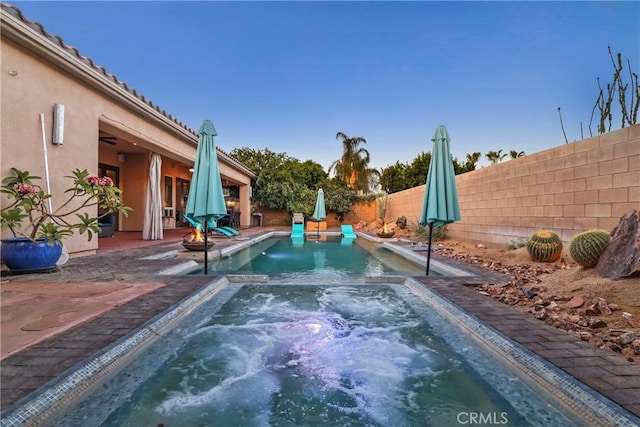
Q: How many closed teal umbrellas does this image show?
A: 3